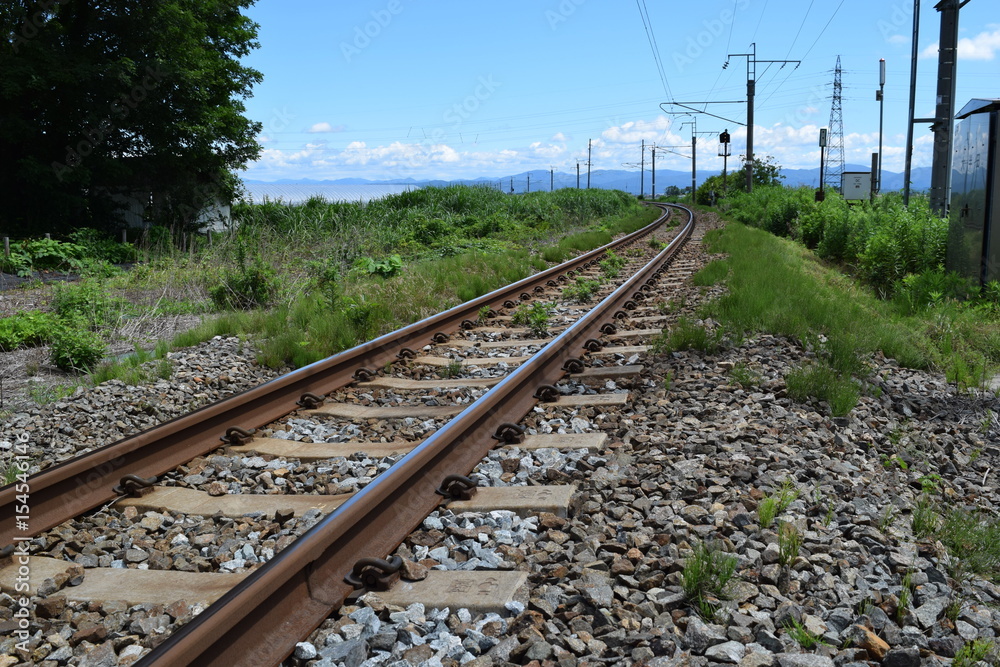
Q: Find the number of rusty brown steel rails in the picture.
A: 2